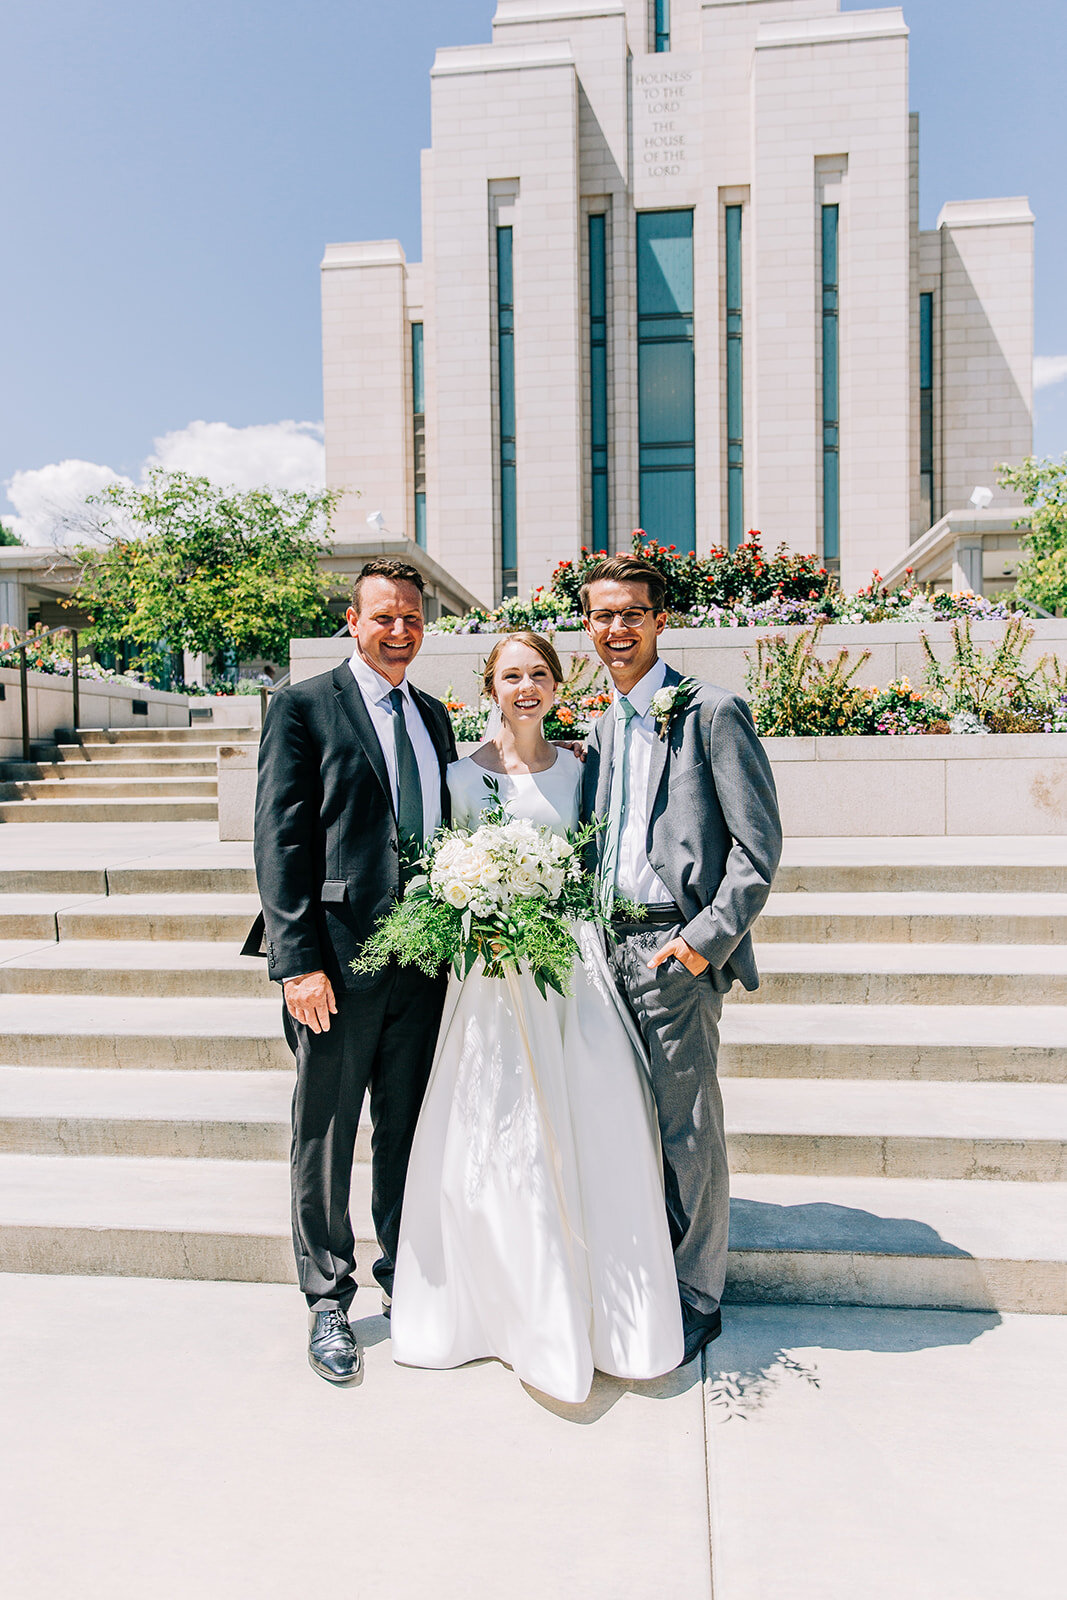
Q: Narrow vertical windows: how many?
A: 7